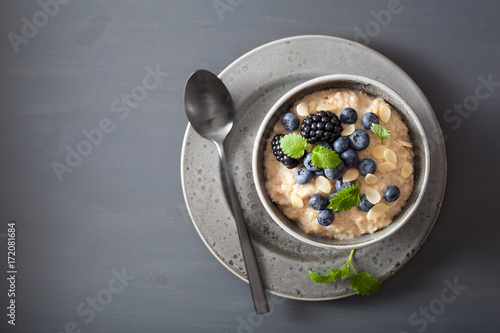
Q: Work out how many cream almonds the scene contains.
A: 15